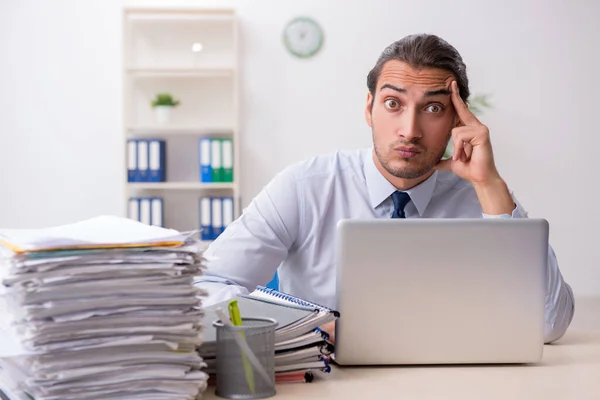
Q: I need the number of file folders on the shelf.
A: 12